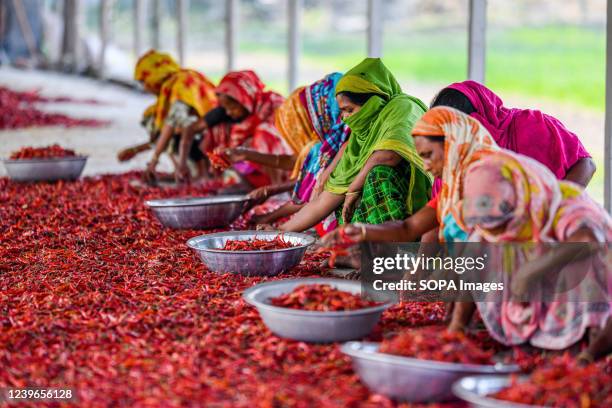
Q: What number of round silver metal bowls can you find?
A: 6